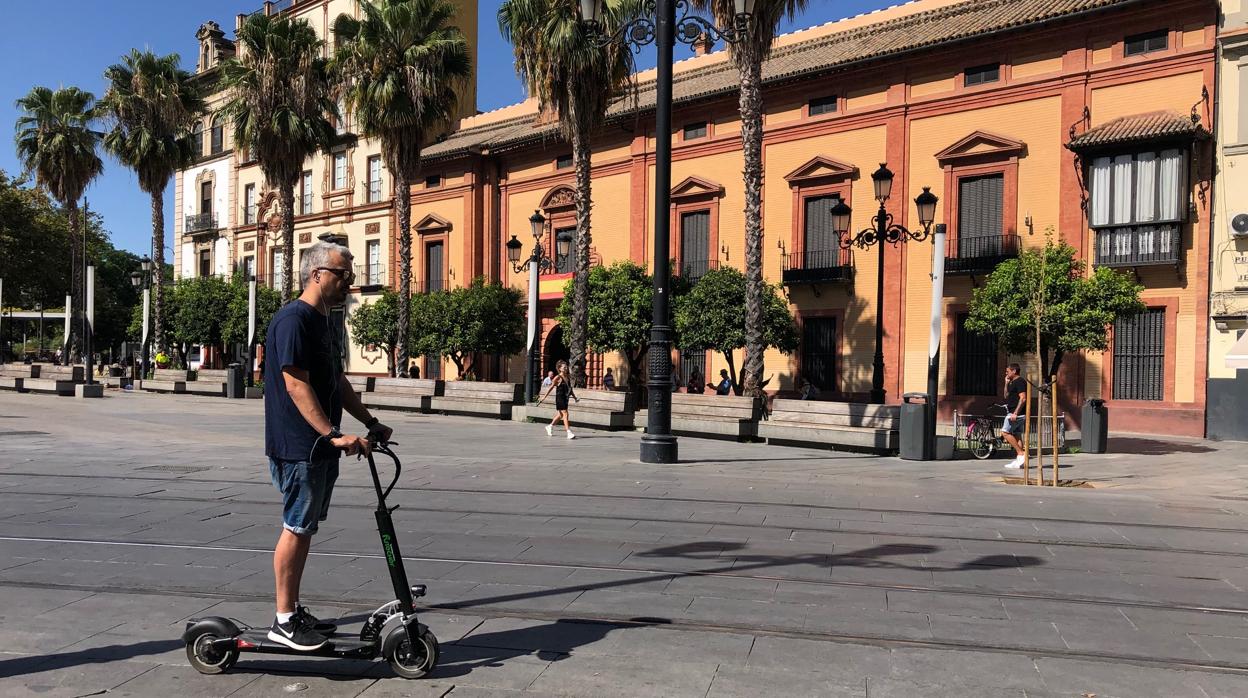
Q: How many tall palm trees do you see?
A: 6